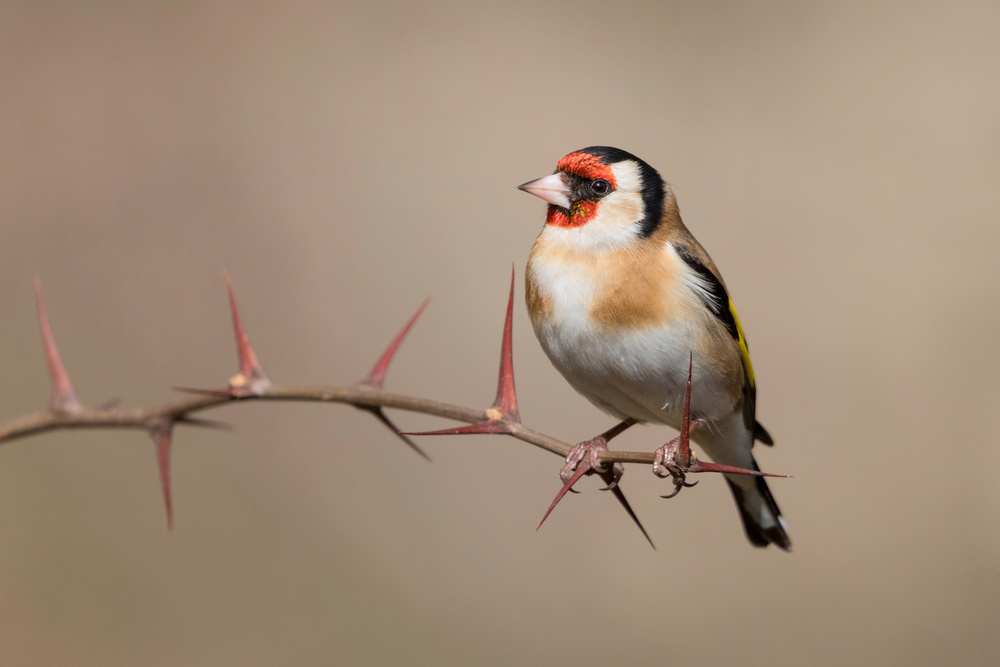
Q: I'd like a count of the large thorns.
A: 11